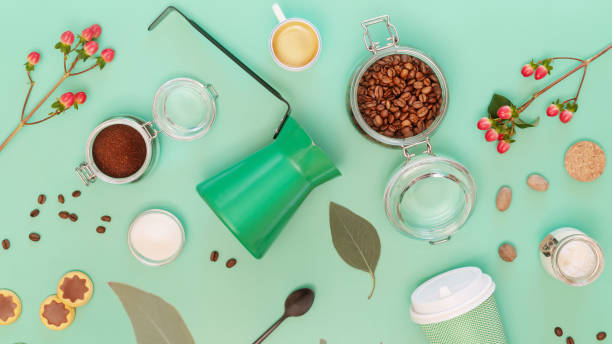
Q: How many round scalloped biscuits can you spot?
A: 3